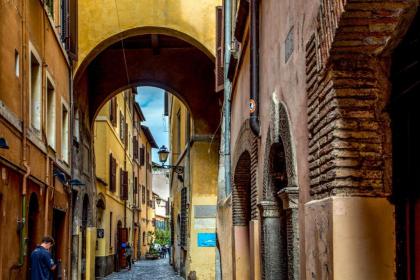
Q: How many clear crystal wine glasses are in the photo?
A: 0